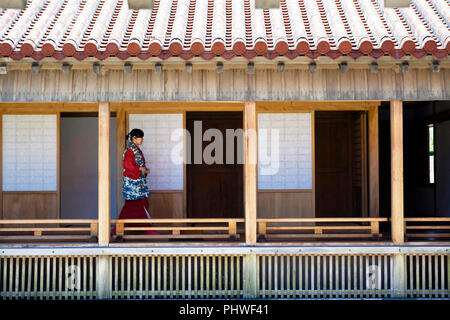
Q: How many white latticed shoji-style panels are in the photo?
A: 3